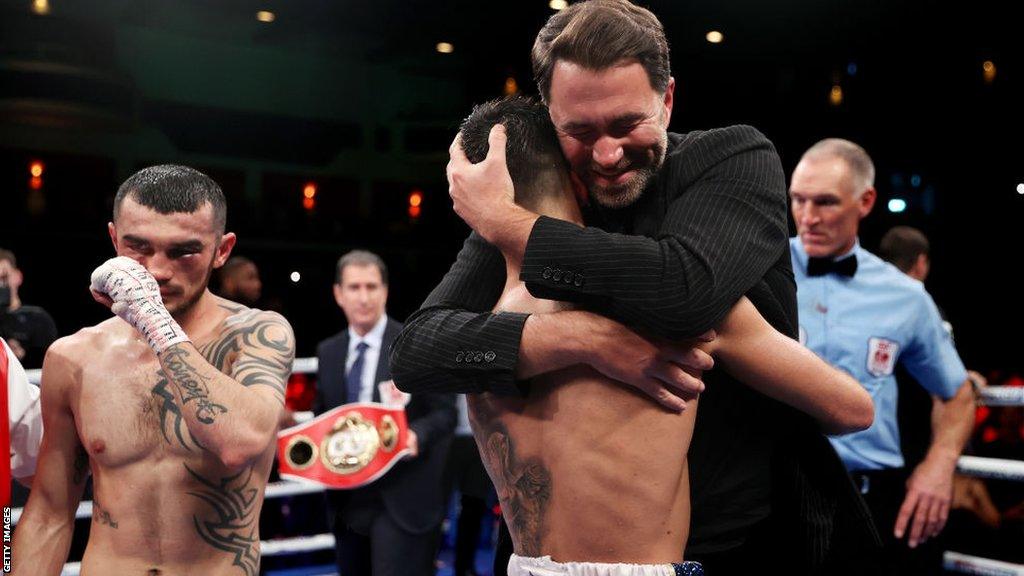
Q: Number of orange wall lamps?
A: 3